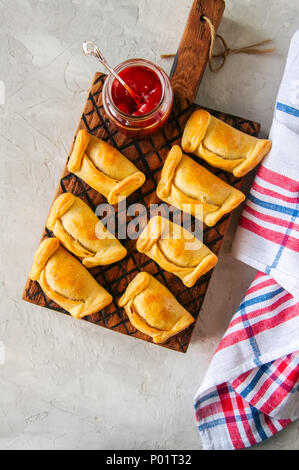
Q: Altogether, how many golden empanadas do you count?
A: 7